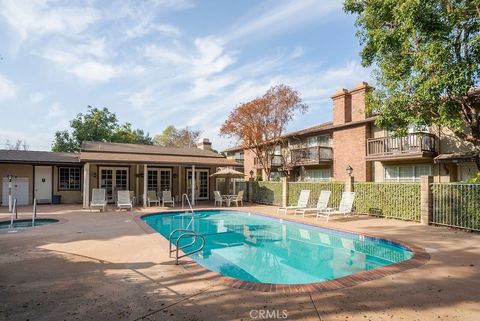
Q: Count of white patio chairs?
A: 9